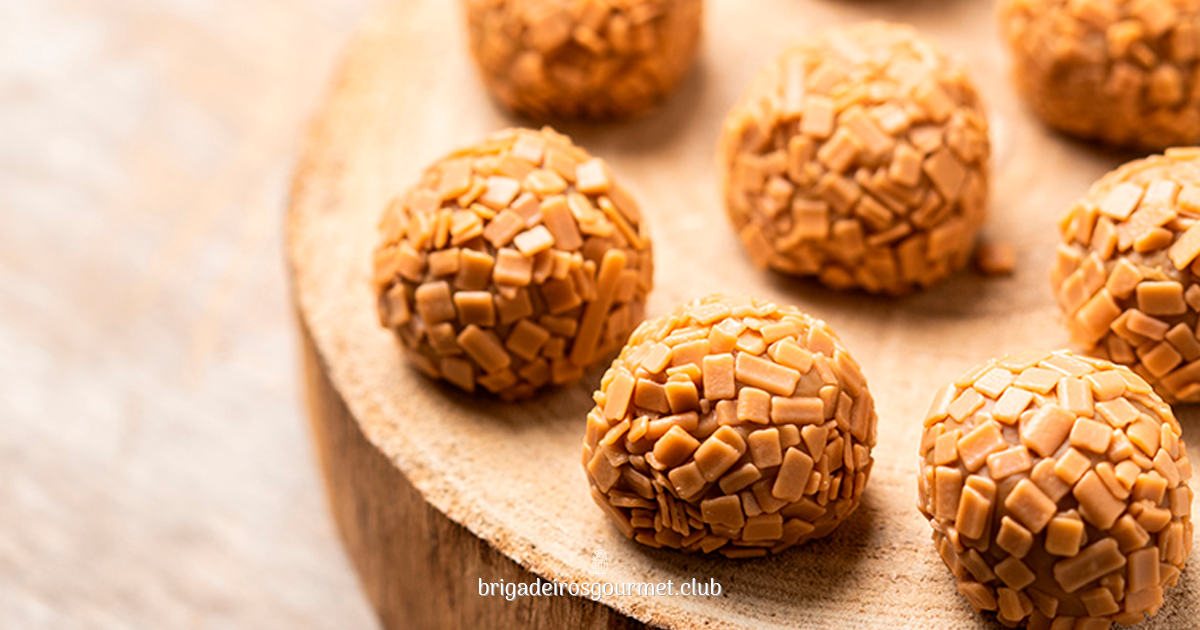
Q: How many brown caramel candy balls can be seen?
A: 7